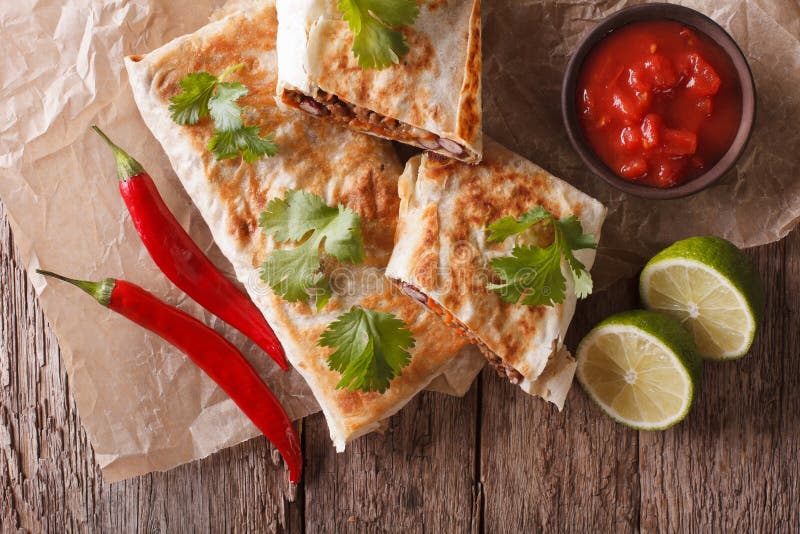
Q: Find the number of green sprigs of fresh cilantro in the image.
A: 5